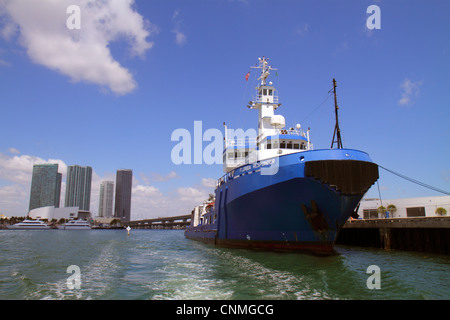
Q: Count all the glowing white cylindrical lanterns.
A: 0